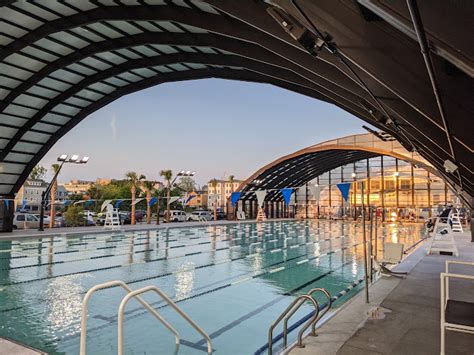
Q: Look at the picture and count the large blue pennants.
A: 3